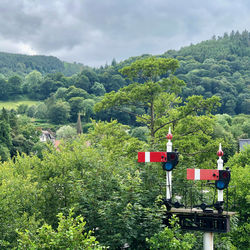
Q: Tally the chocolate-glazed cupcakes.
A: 0